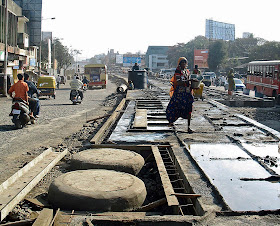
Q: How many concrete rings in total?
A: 2